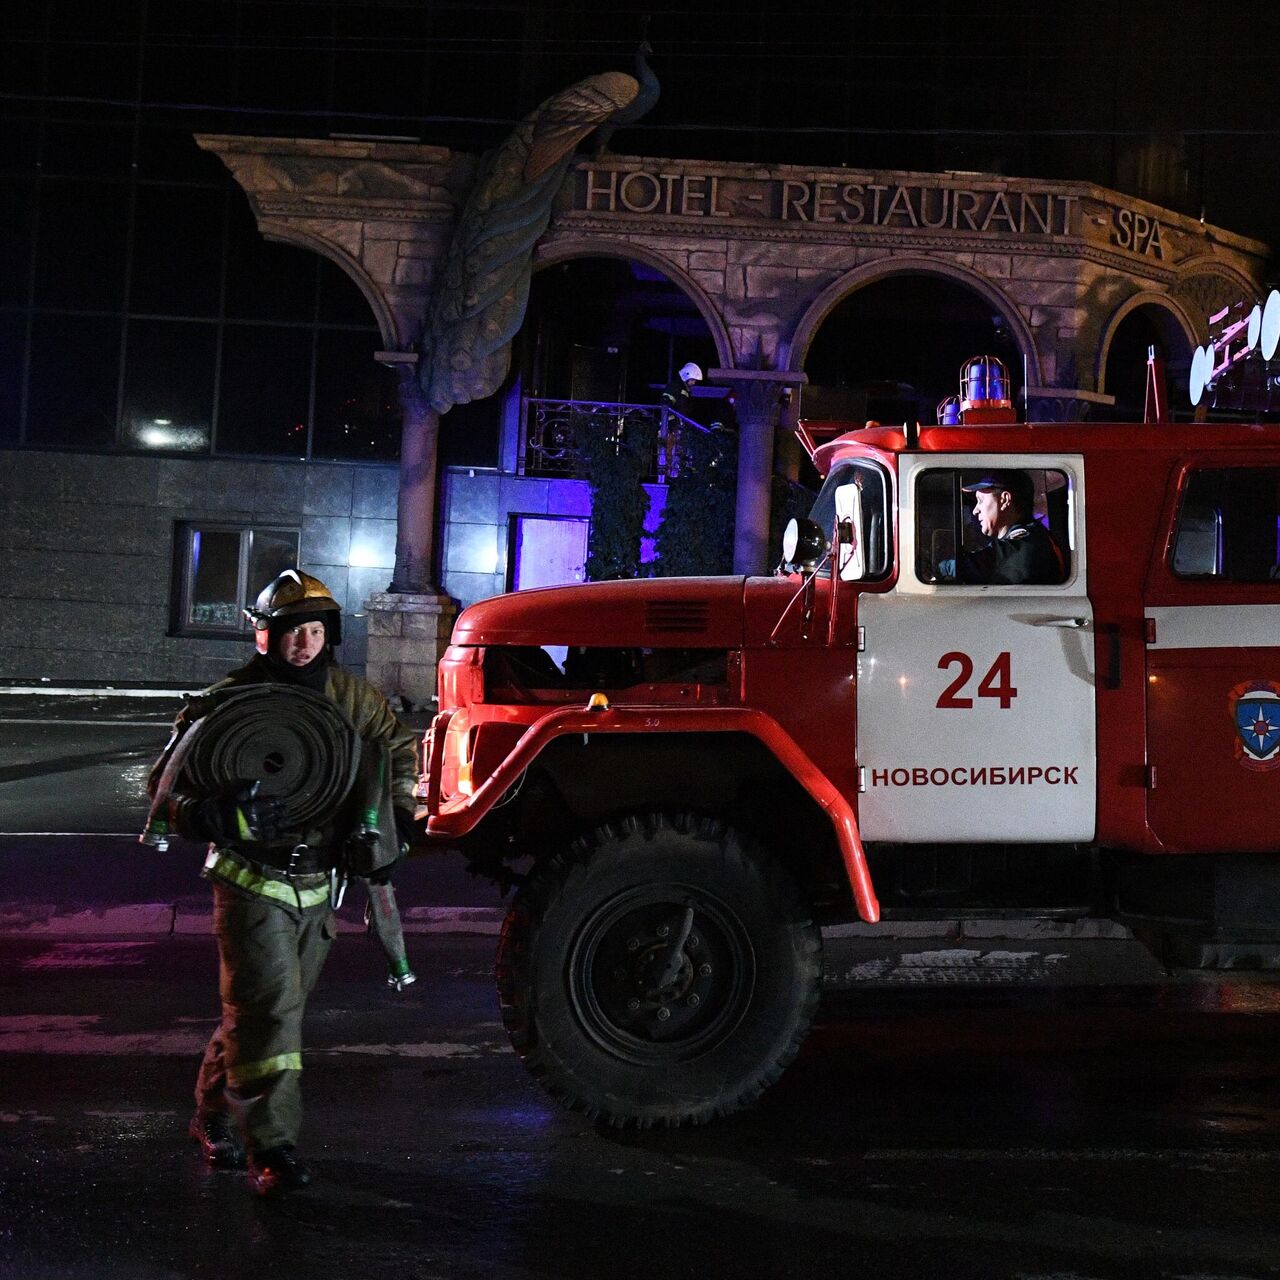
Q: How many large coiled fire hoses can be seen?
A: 1